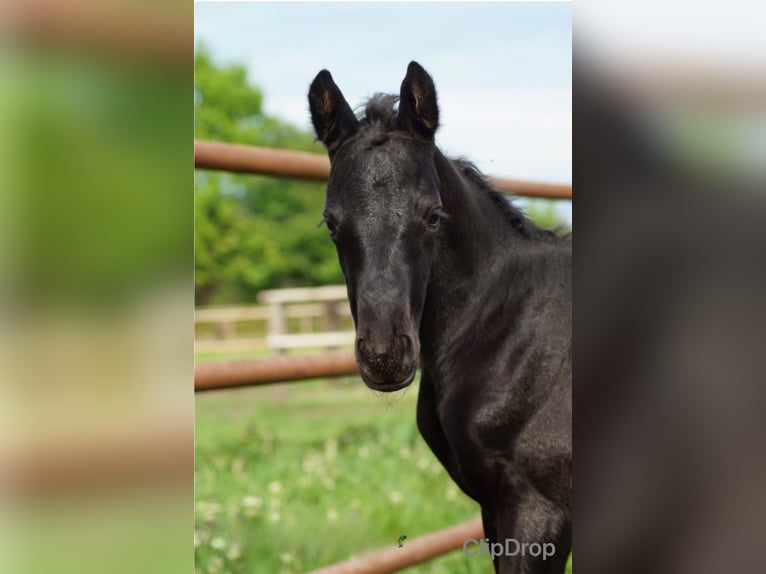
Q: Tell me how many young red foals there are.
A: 0